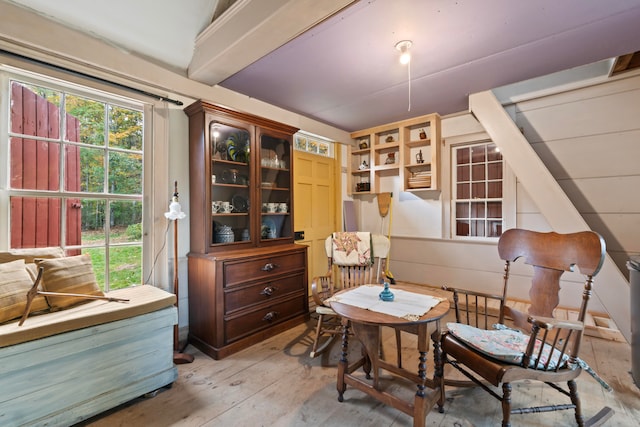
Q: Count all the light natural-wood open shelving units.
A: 1